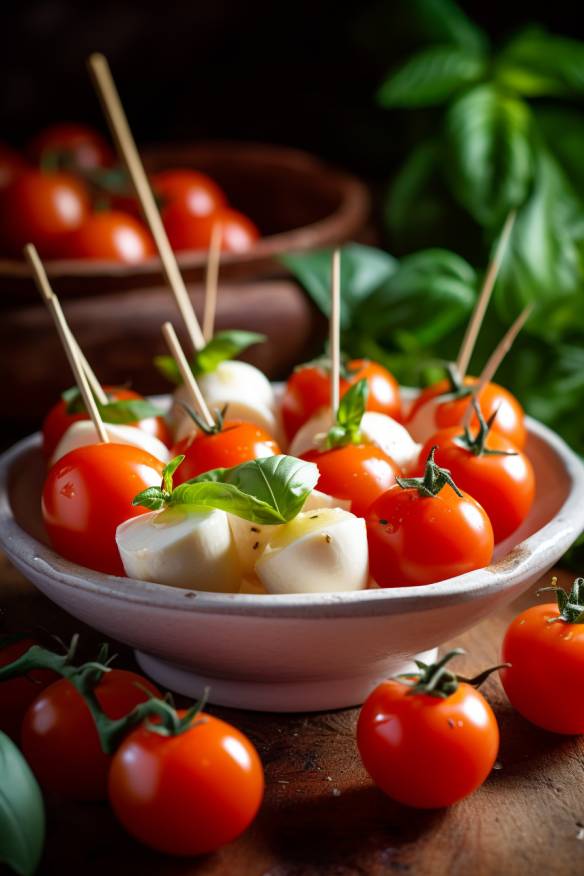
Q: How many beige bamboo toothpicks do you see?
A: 8